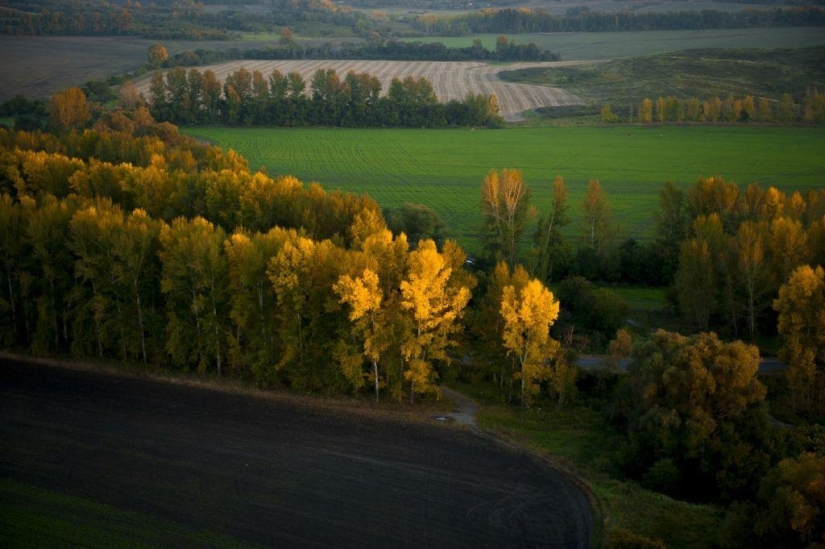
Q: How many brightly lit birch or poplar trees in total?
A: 3